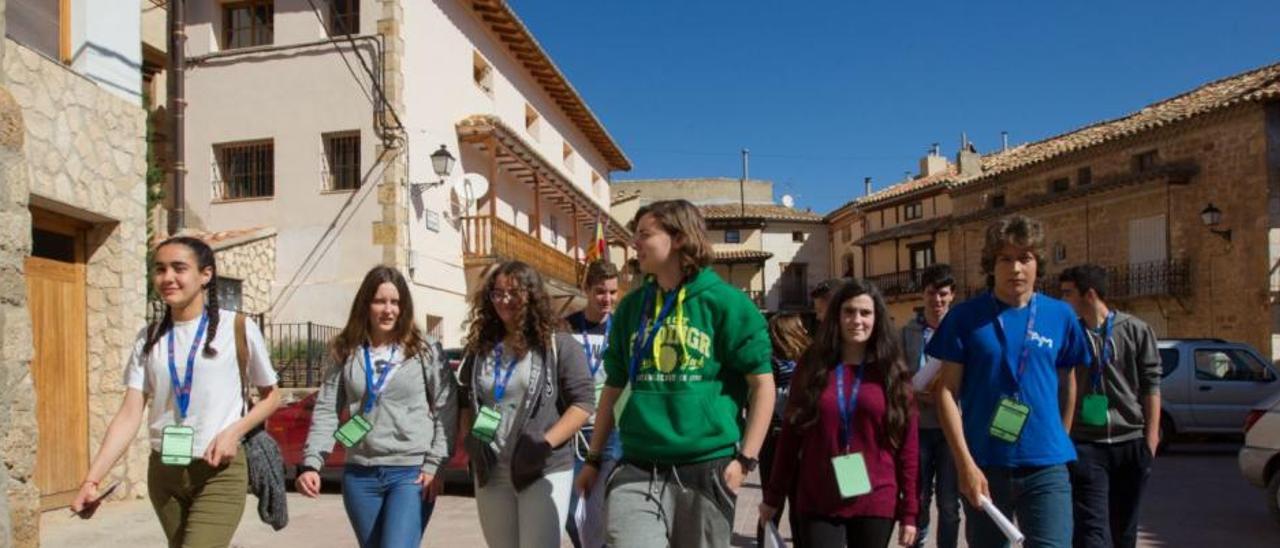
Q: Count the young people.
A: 11